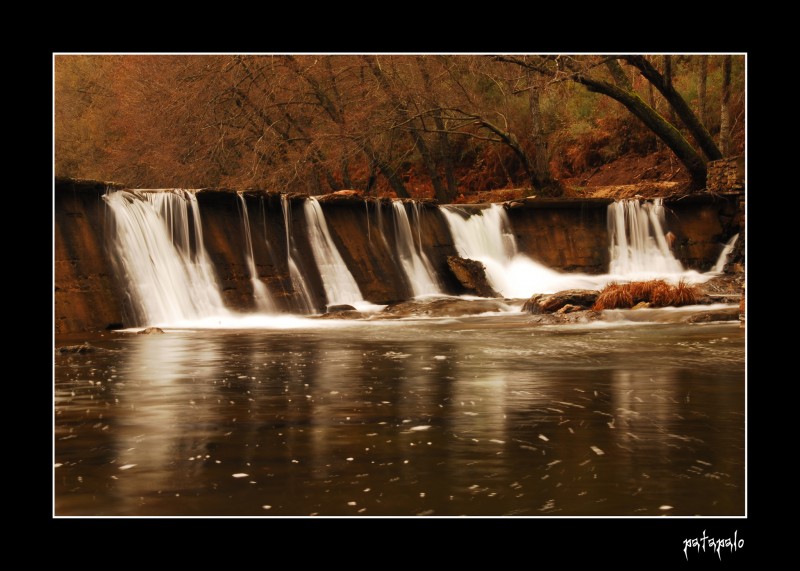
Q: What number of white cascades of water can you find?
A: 8